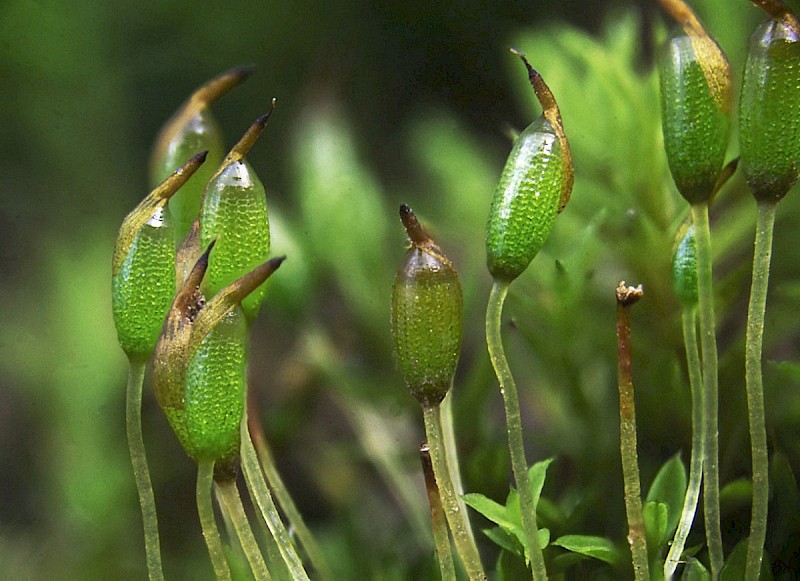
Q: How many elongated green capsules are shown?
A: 10